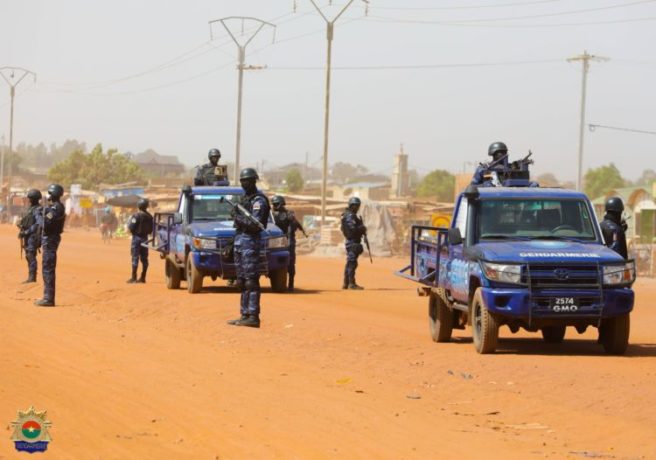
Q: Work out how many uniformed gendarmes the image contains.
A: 9